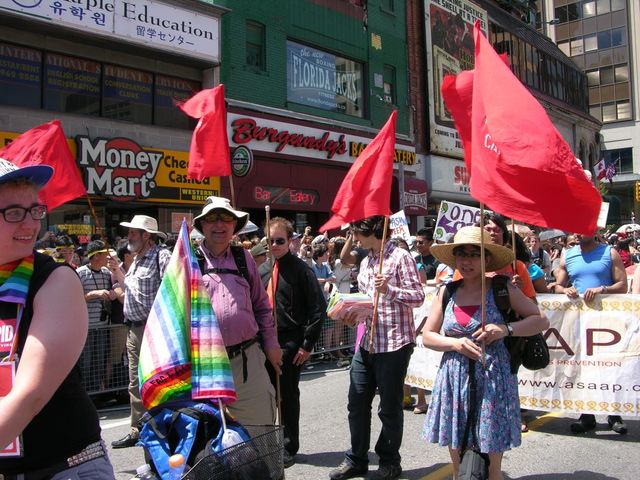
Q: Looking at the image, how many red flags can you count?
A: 5